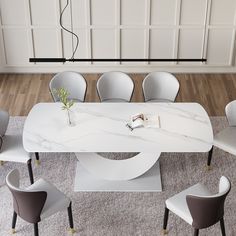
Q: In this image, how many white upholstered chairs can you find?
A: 7